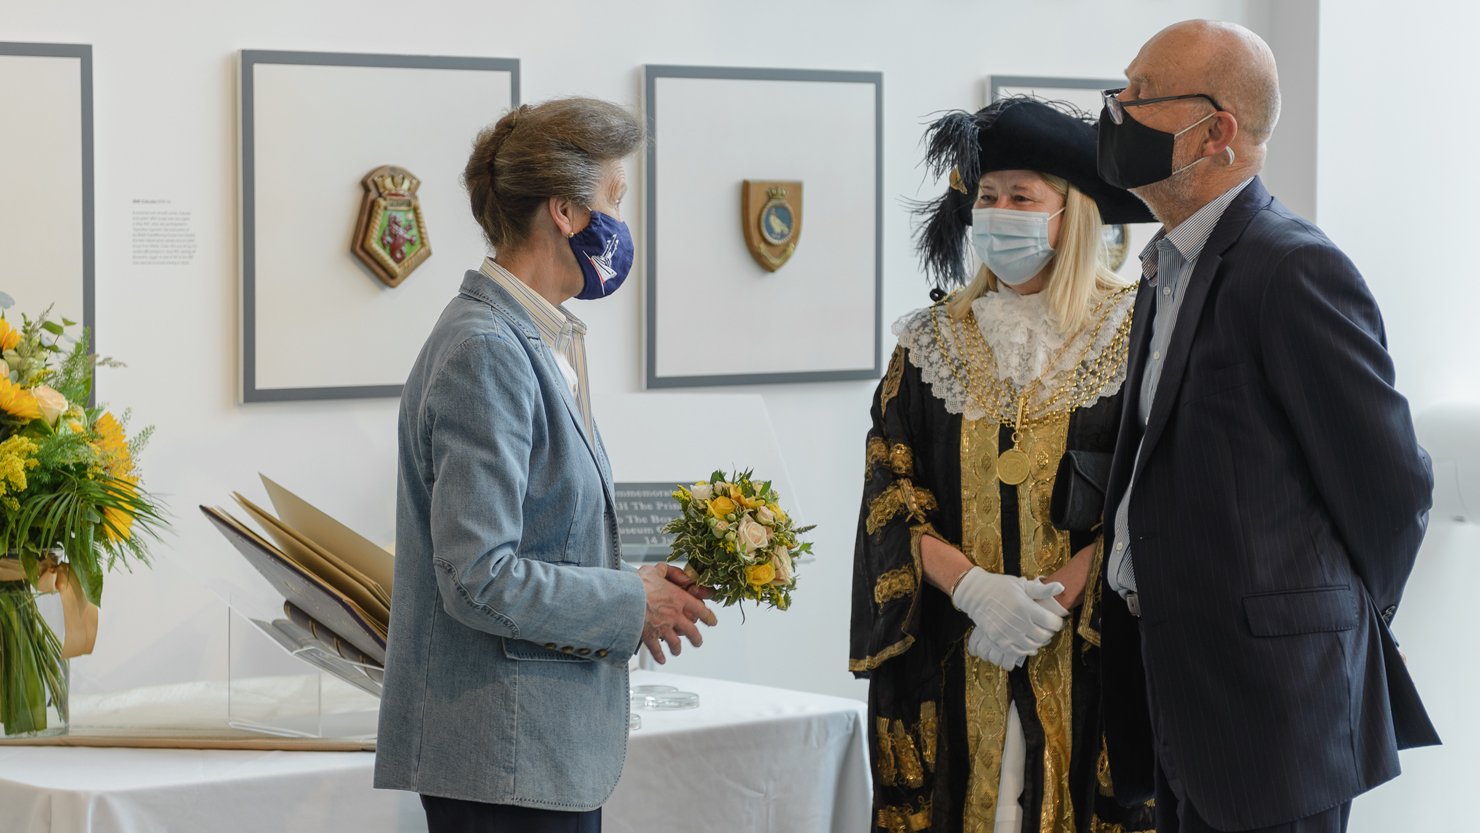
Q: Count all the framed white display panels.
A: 4